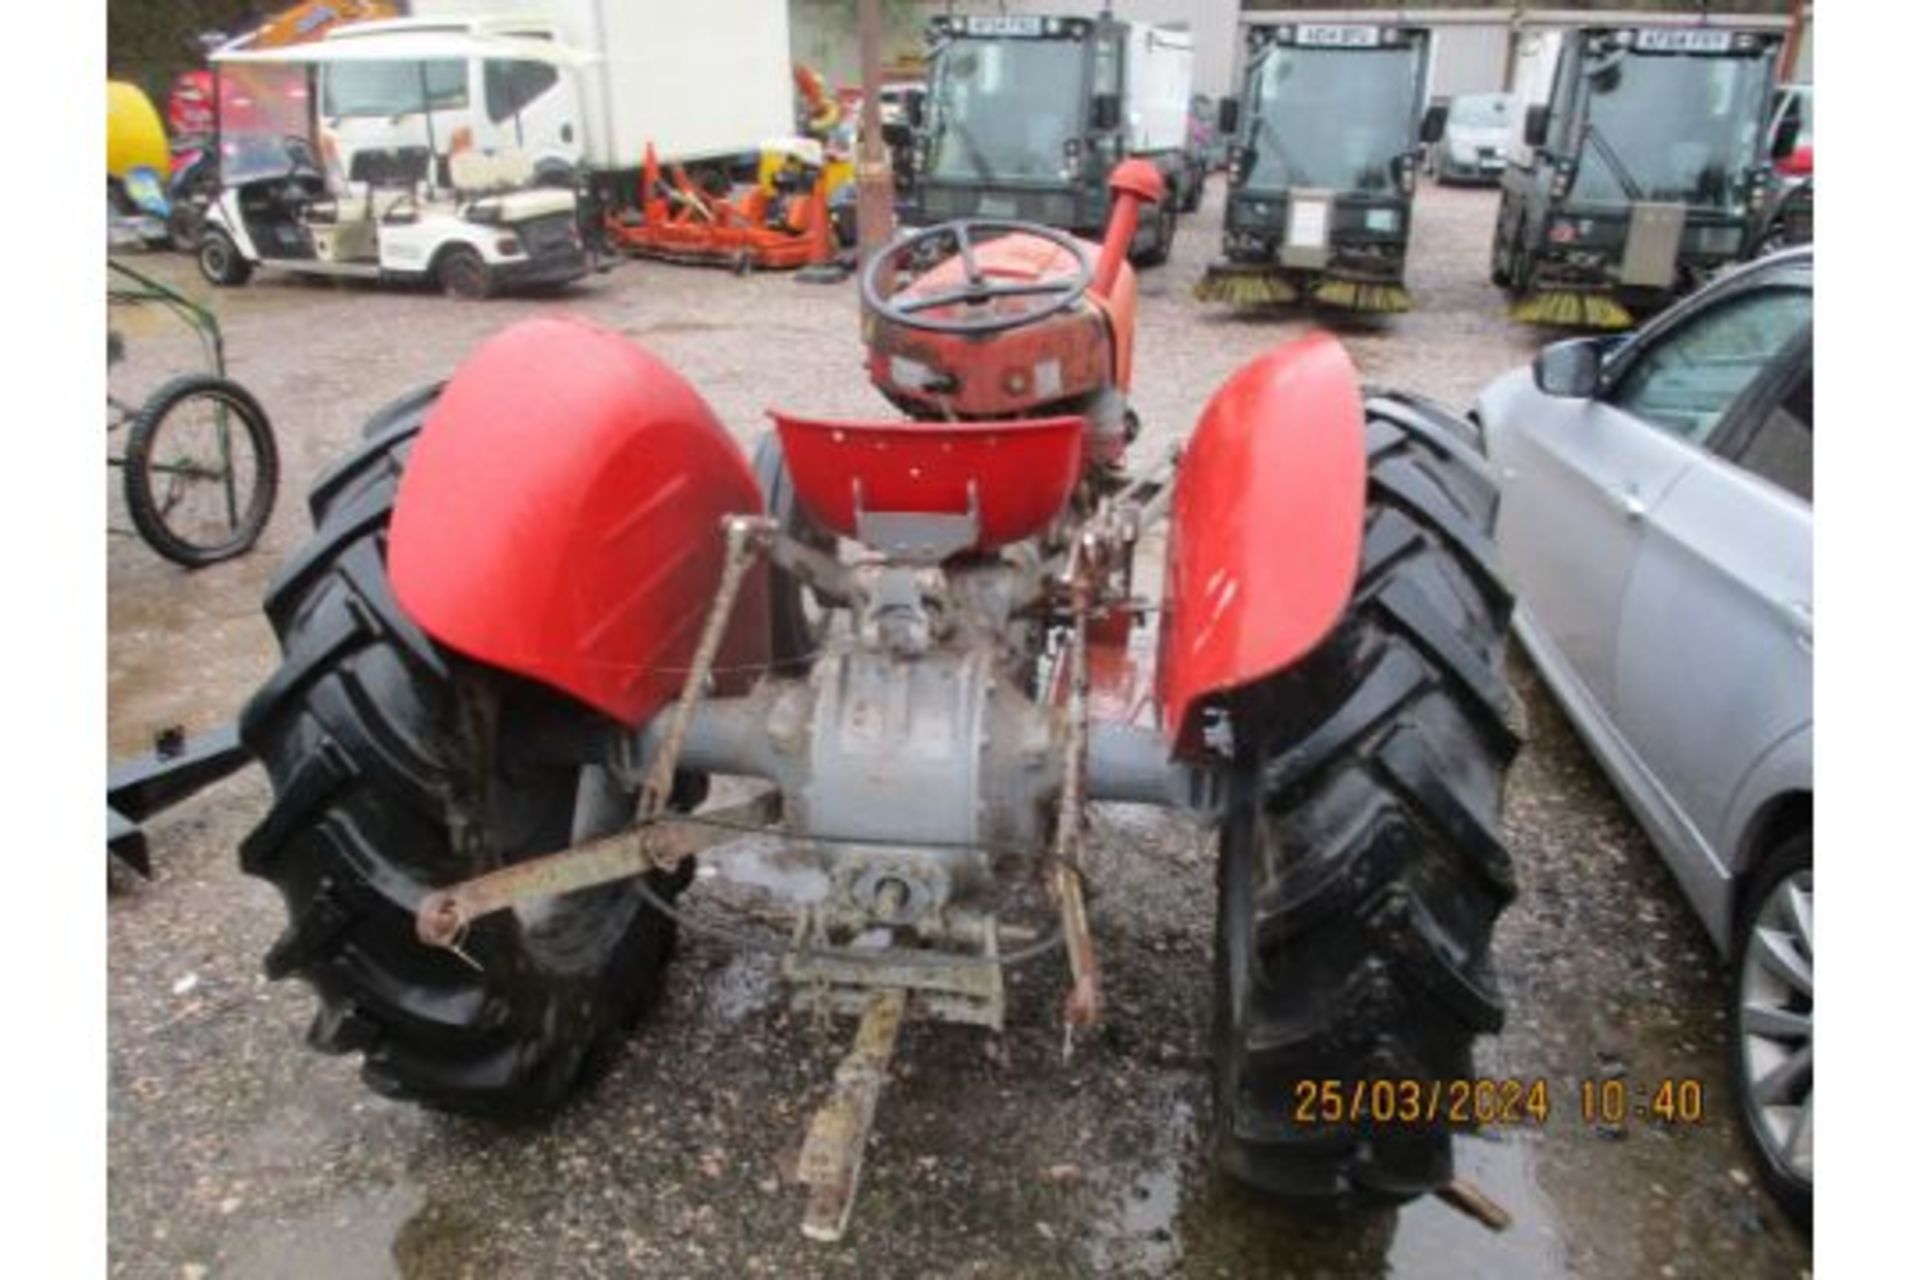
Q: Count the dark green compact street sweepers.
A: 3